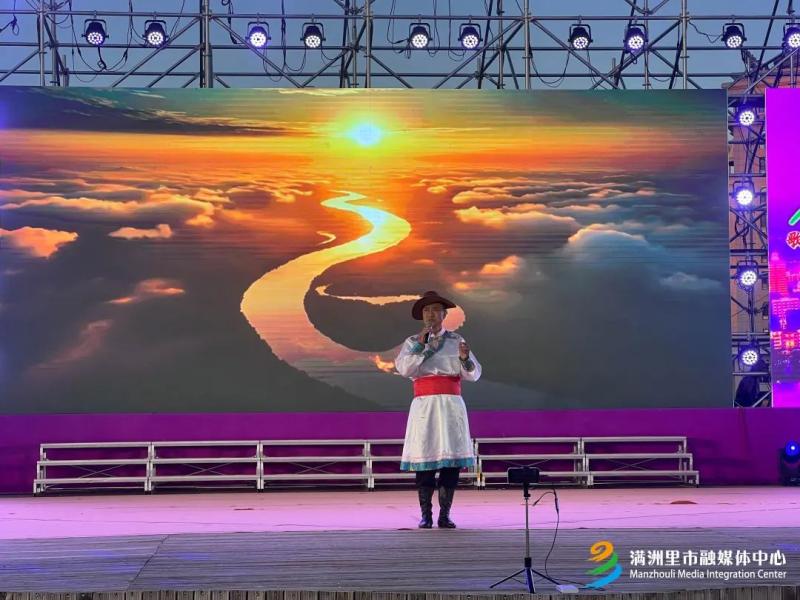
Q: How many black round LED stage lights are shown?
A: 14